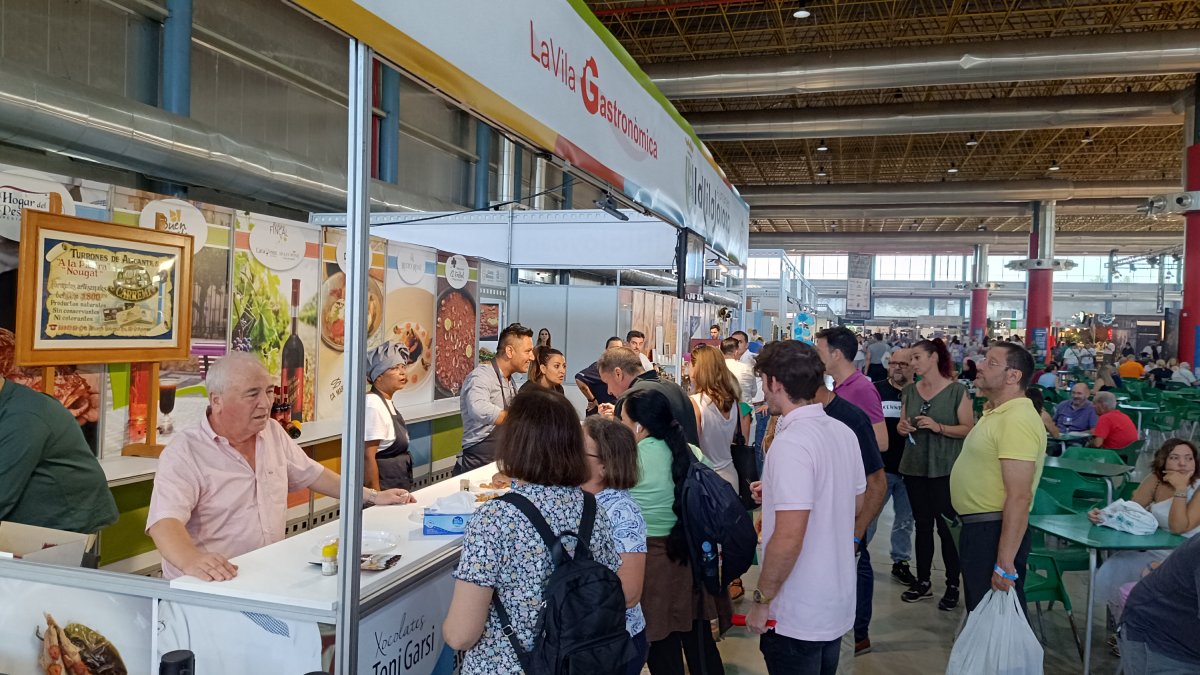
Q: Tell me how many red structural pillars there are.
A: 3